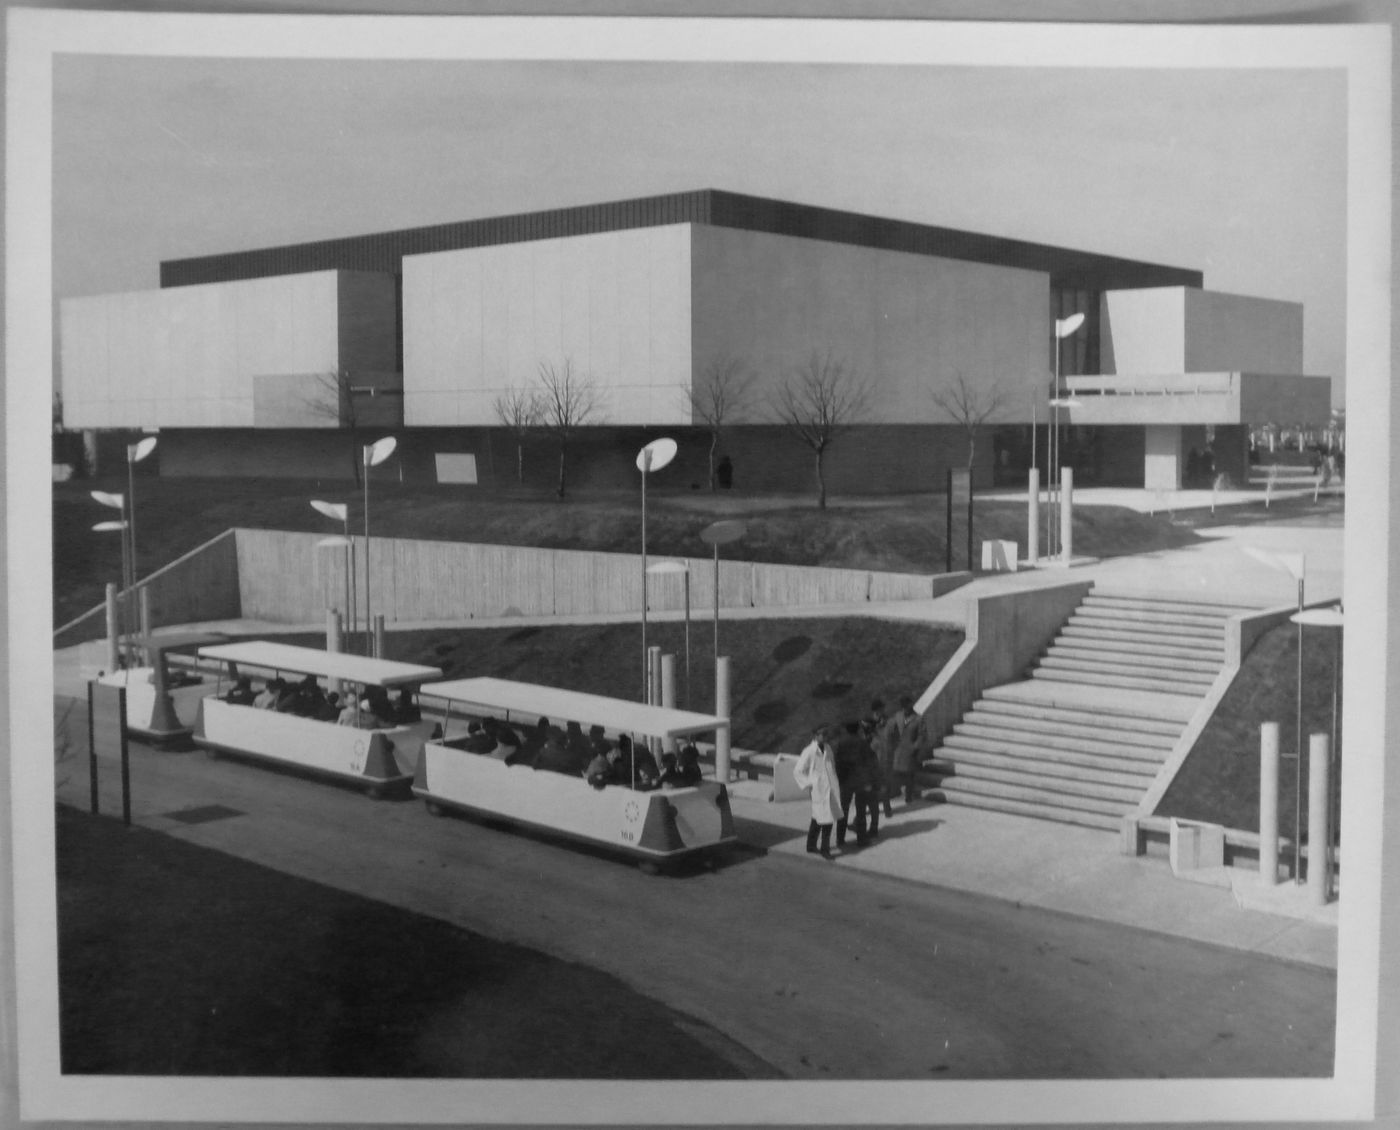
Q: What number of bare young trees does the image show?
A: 6